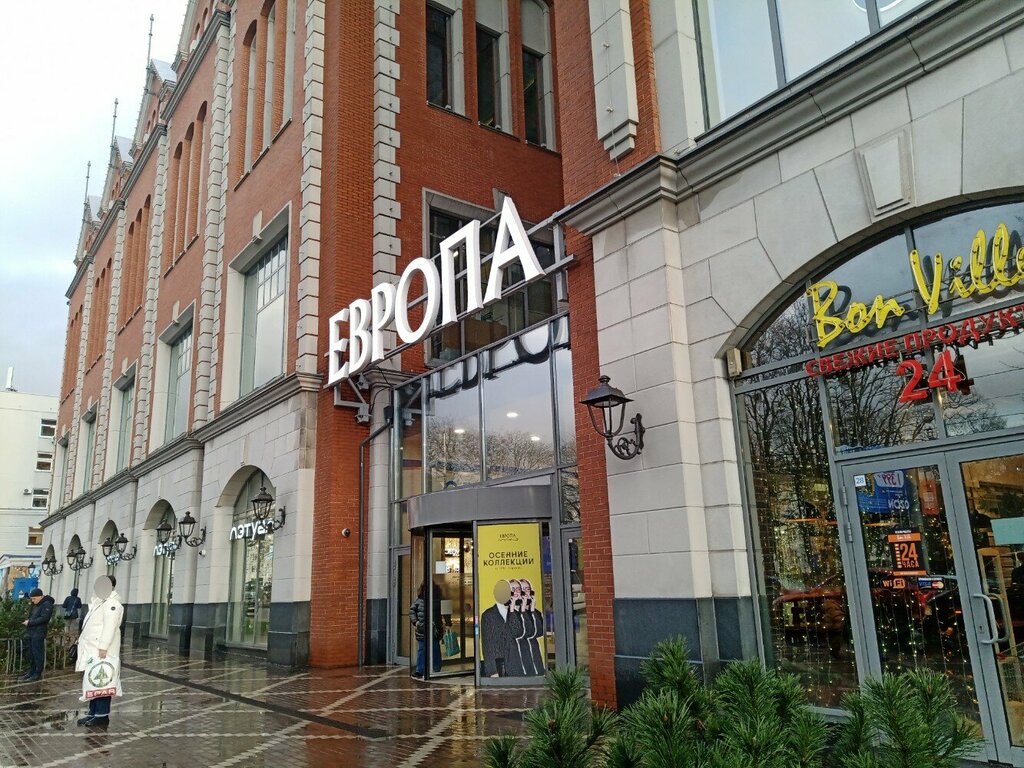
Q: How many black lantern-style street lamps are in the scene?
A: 11